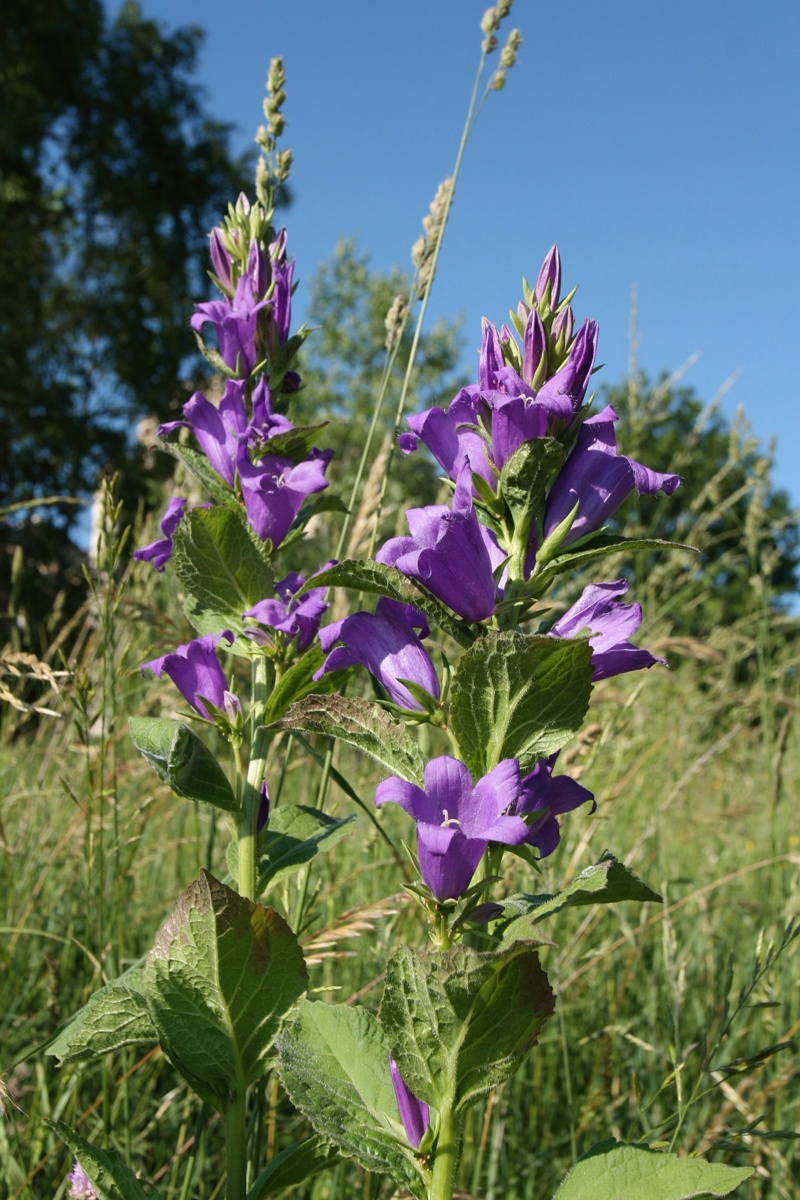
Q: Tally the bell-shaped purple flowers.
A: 15